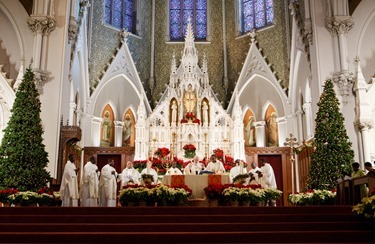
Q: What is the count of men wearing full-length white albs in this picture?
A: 11